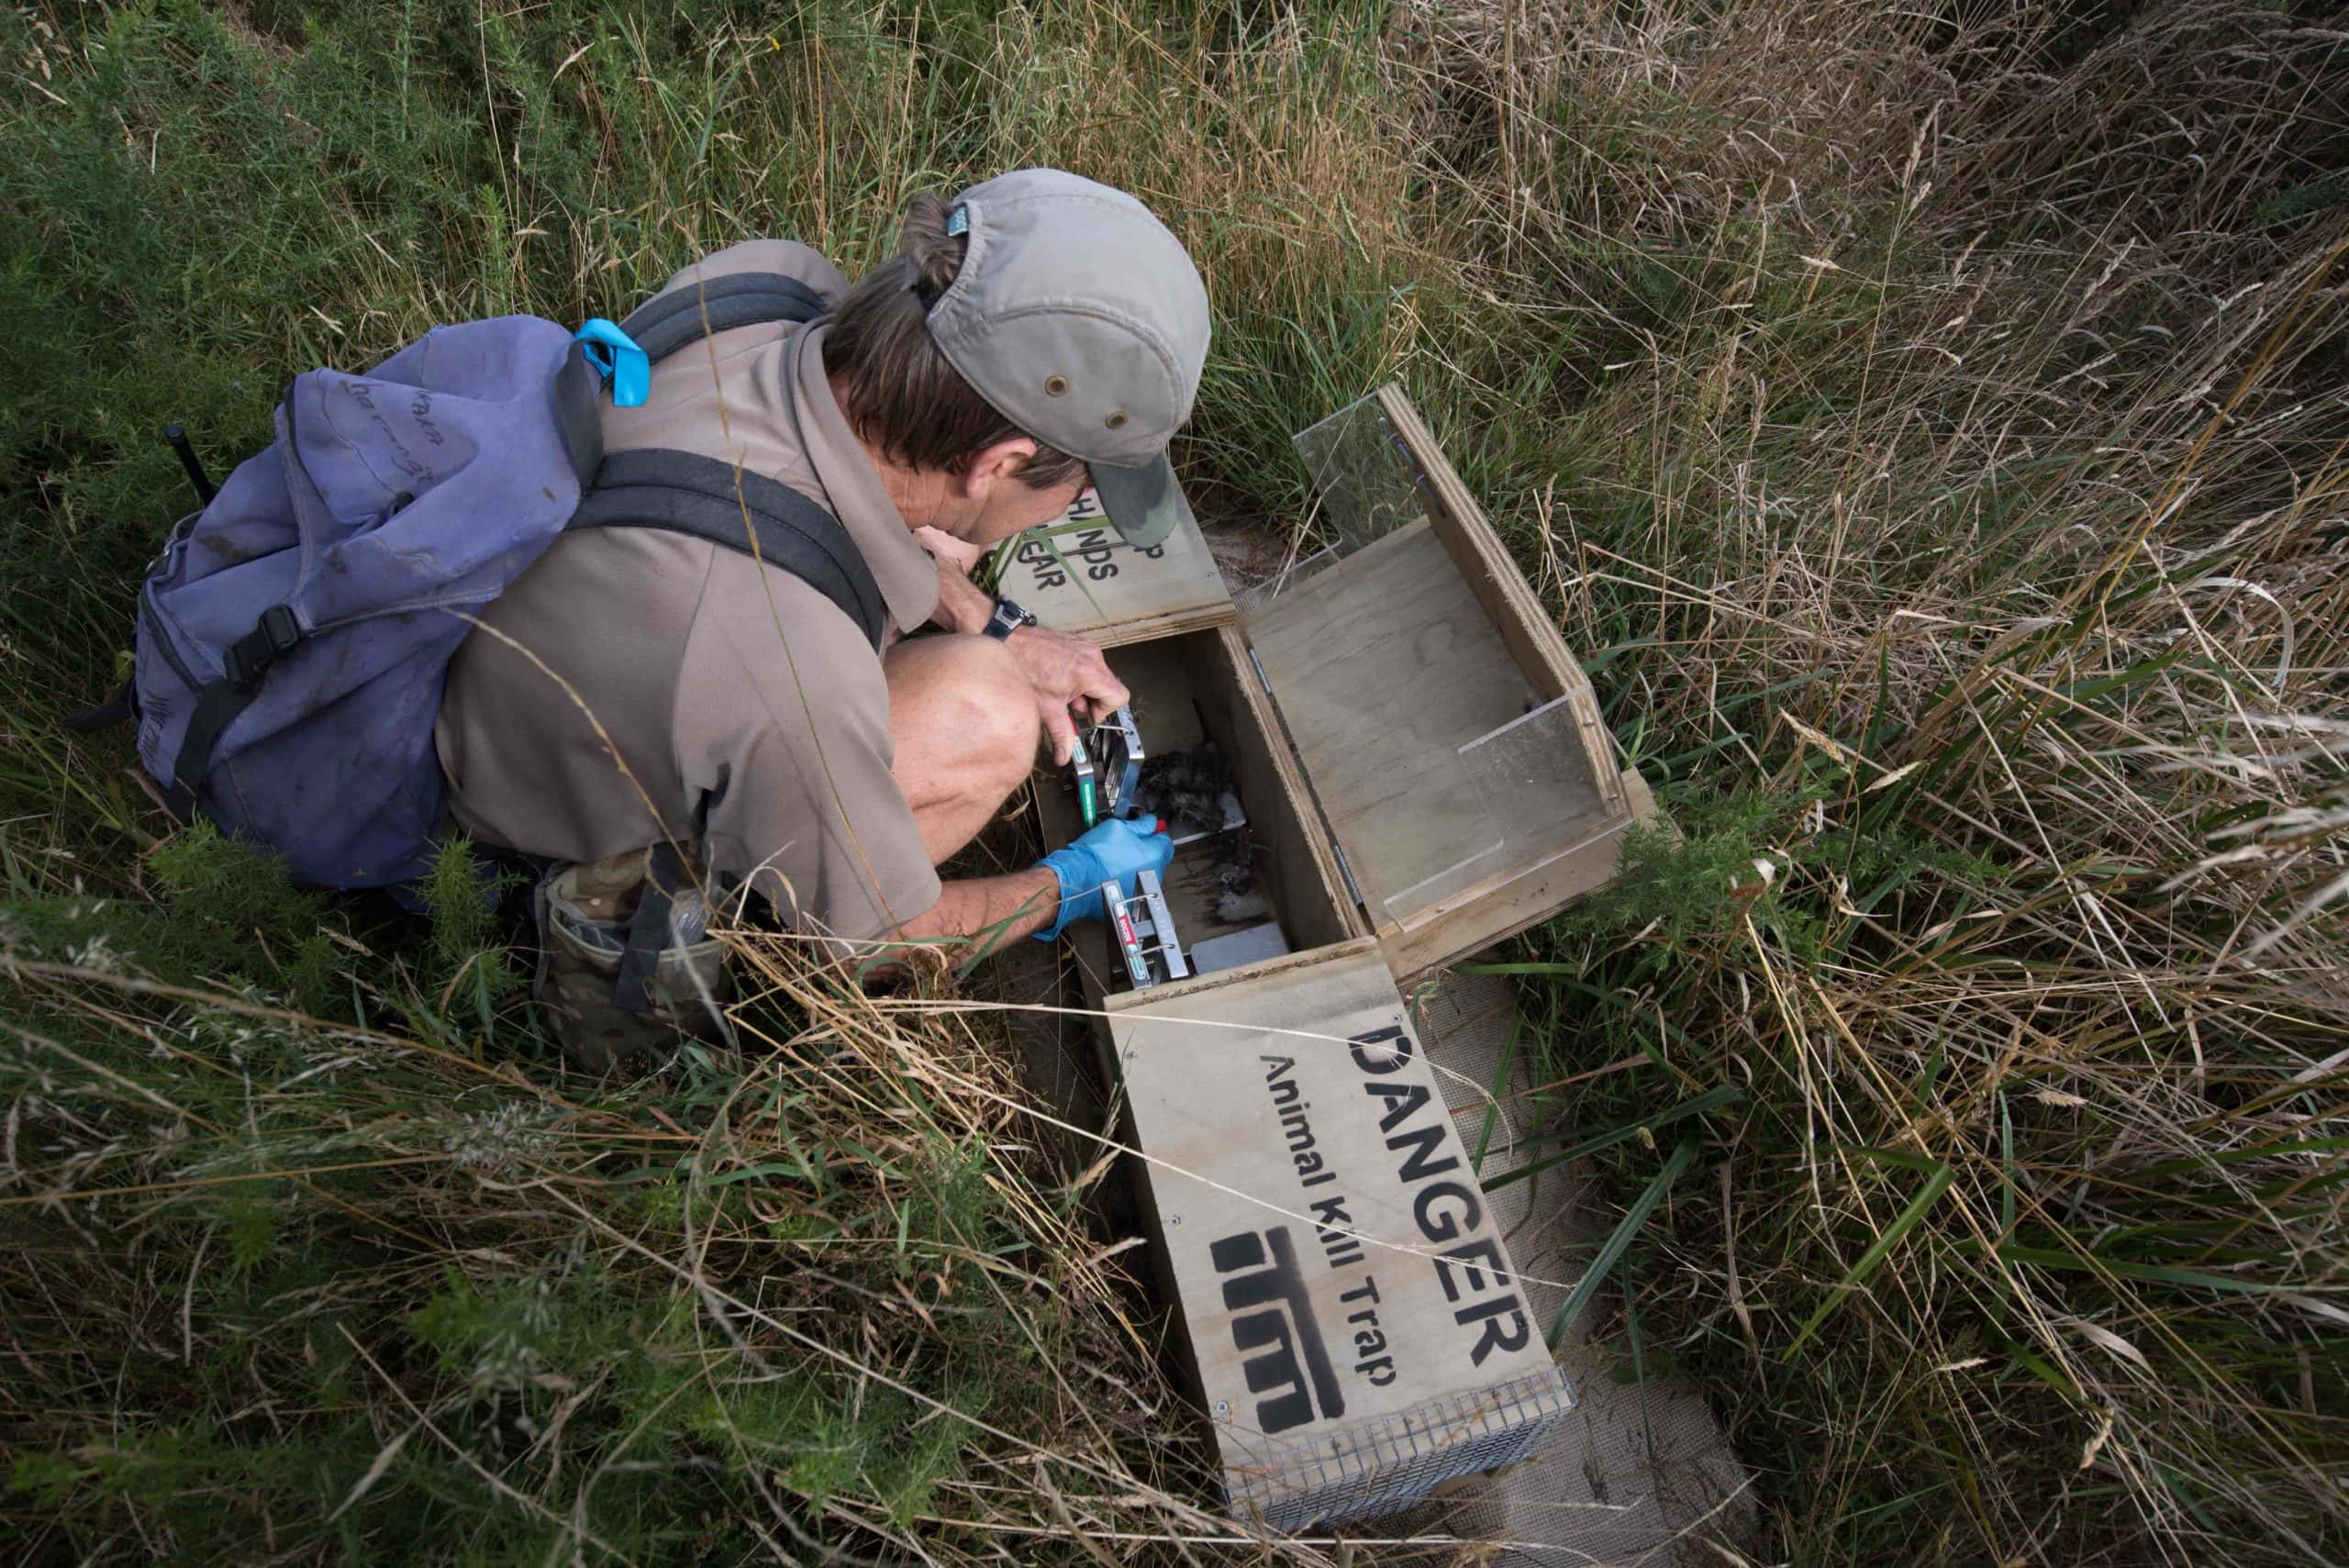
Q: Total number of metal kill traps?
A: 2